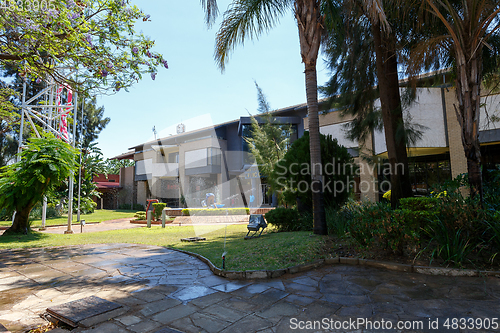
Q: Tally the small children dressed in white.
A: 0